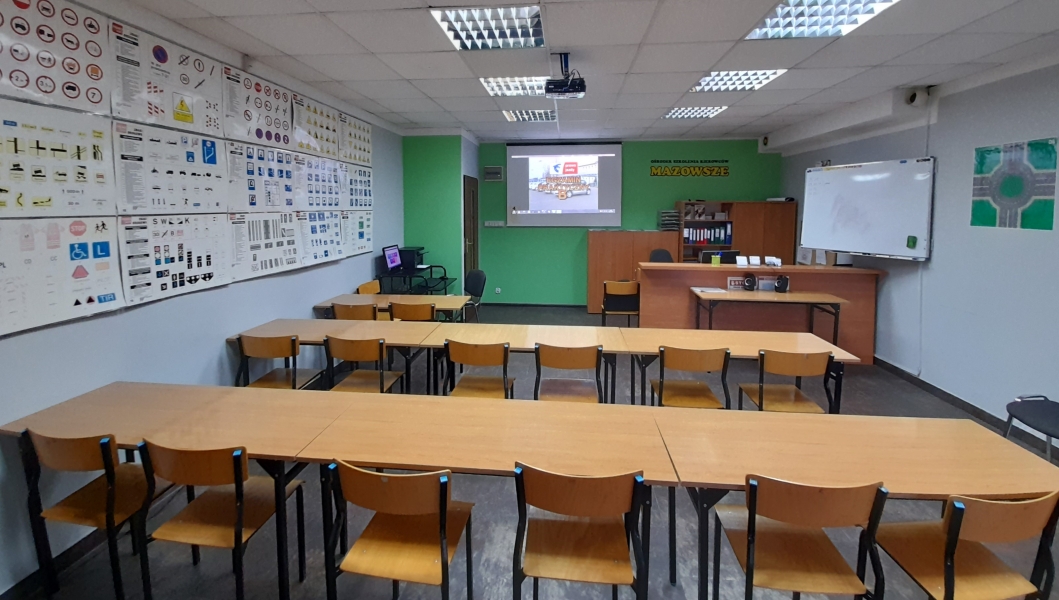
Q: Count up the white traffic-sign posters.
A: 15